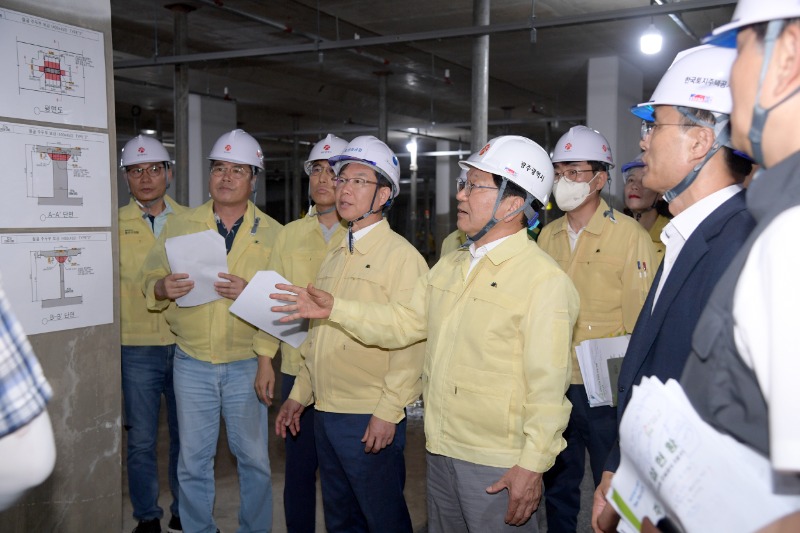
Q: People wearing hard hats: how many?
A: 9